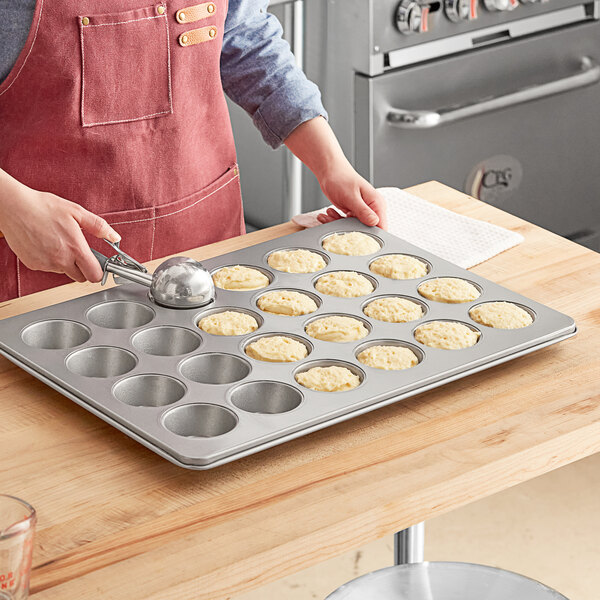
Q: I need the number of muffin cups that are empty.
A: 8